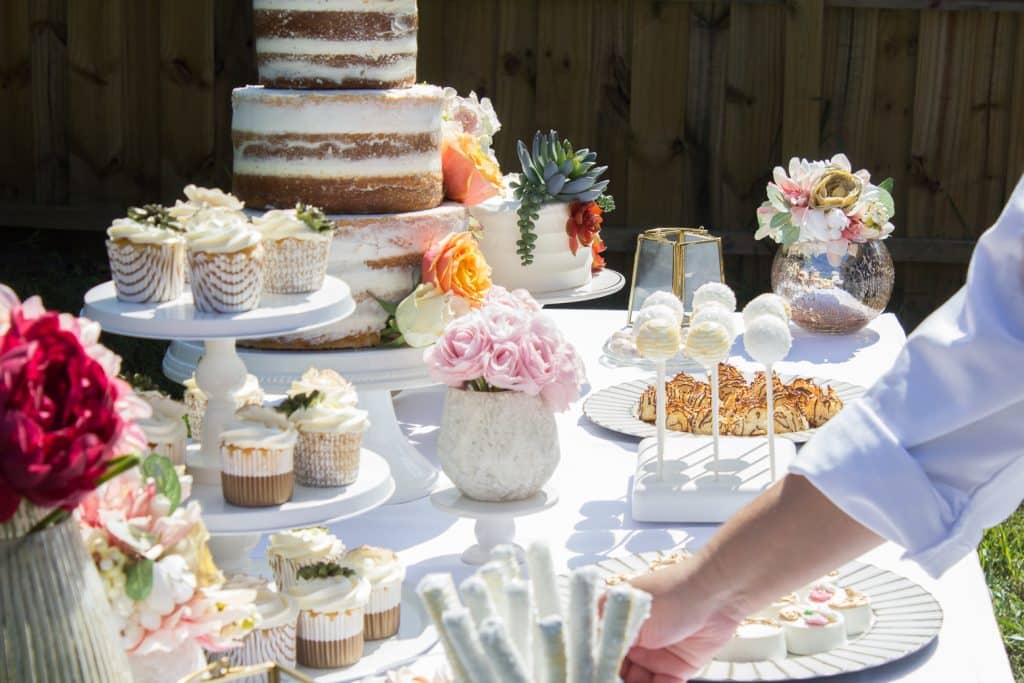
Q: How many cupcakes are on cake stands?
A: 13